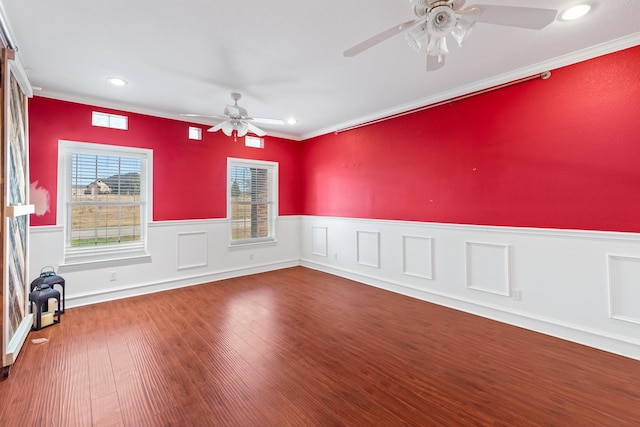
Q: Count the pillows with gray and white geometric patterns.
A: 0